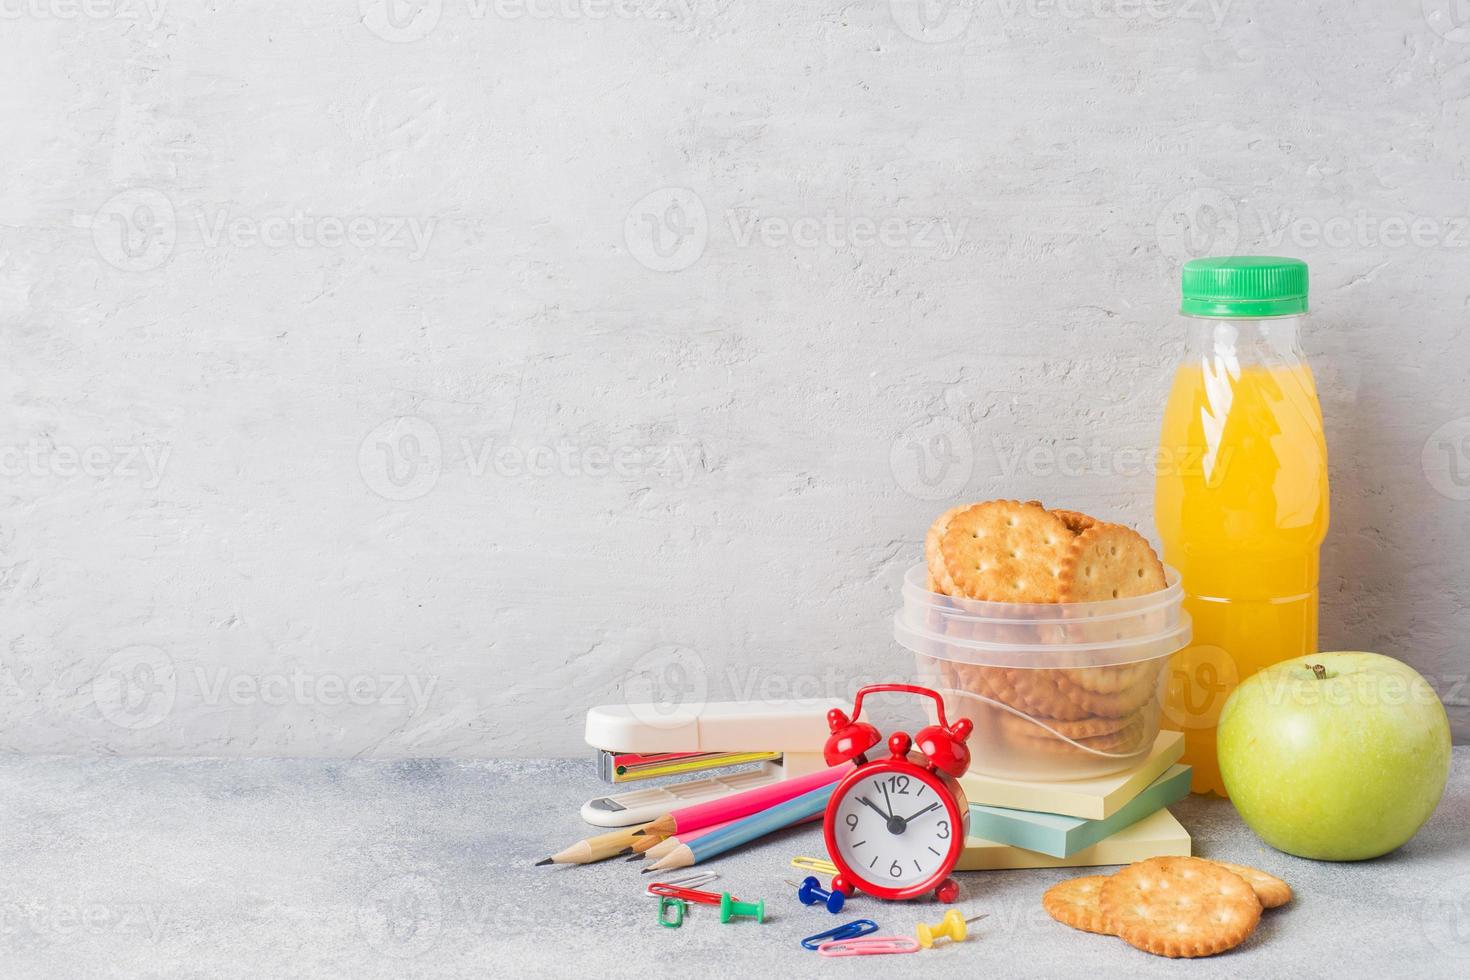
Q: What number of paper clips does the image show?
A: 6